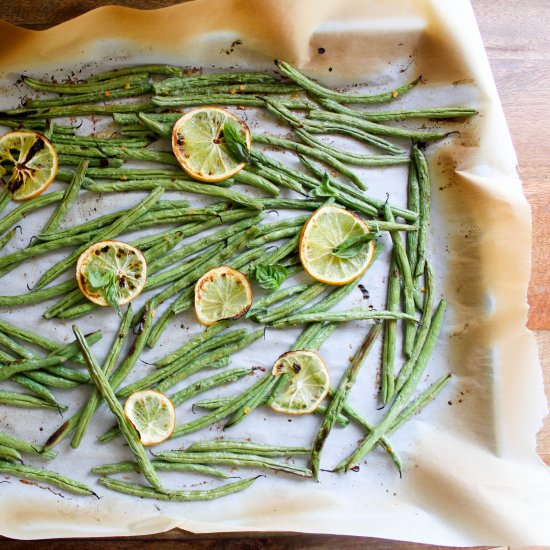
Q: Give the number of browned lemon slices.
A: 7